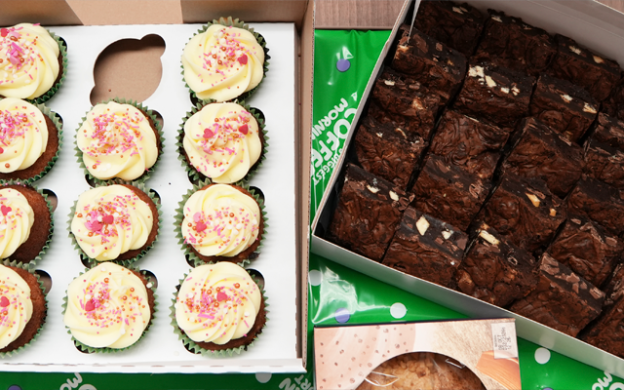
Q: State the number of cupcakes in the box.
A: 11